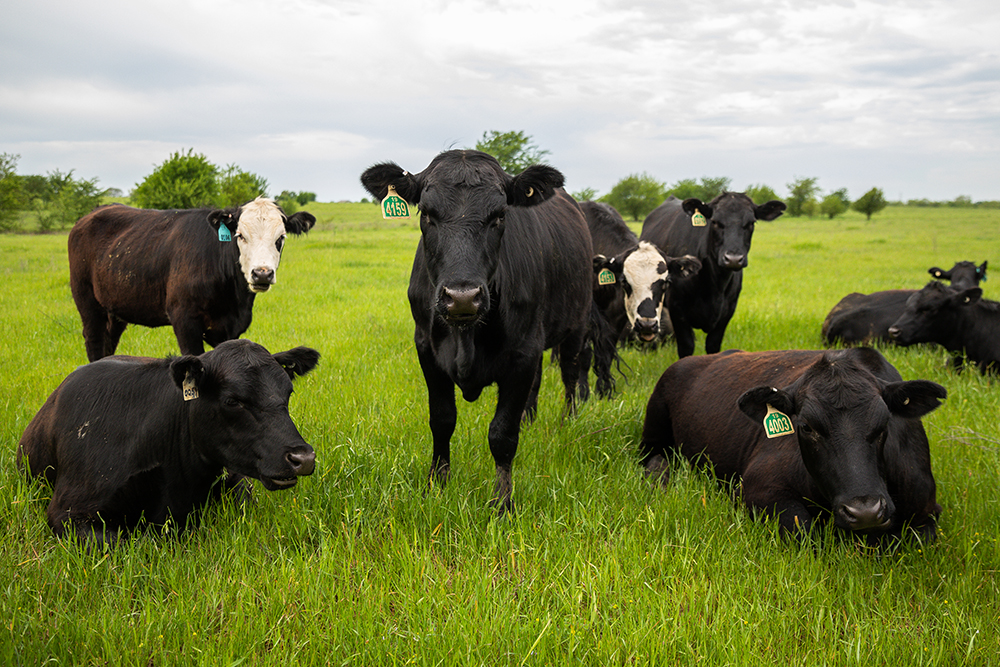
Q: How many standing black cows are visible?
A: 2